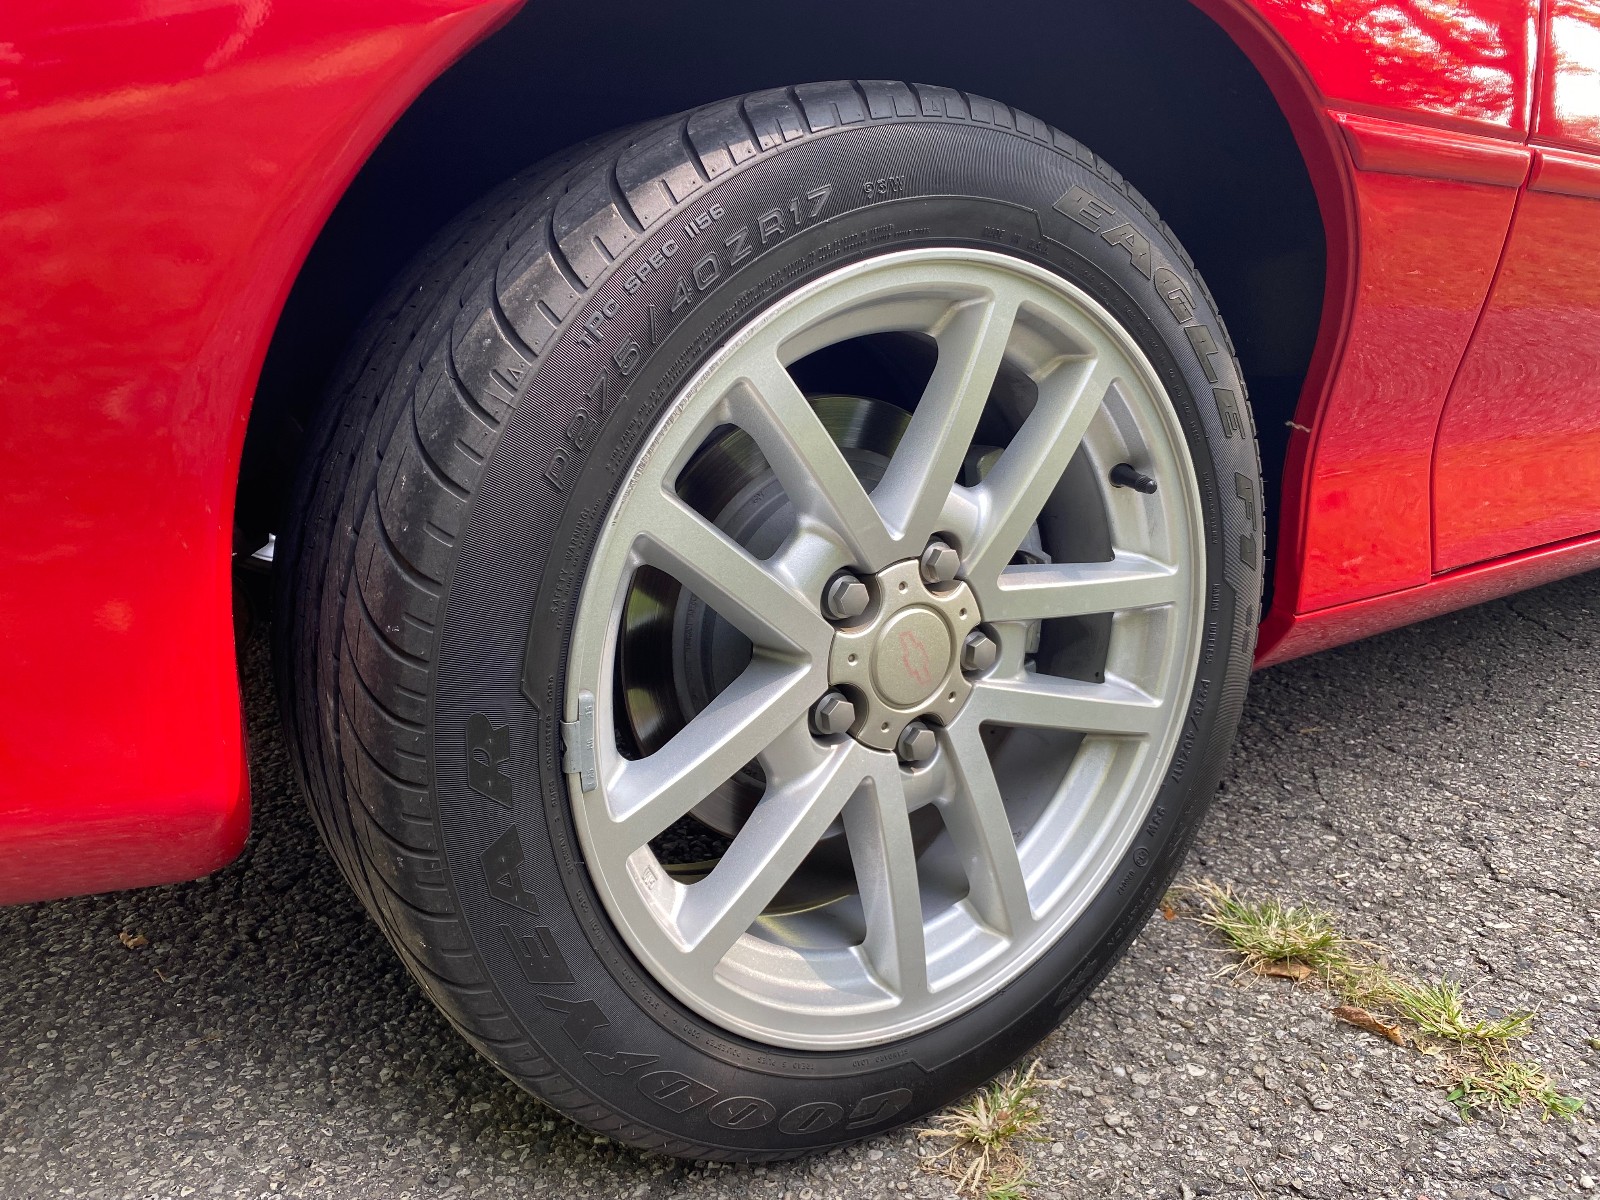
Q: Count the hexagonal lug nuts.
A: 5